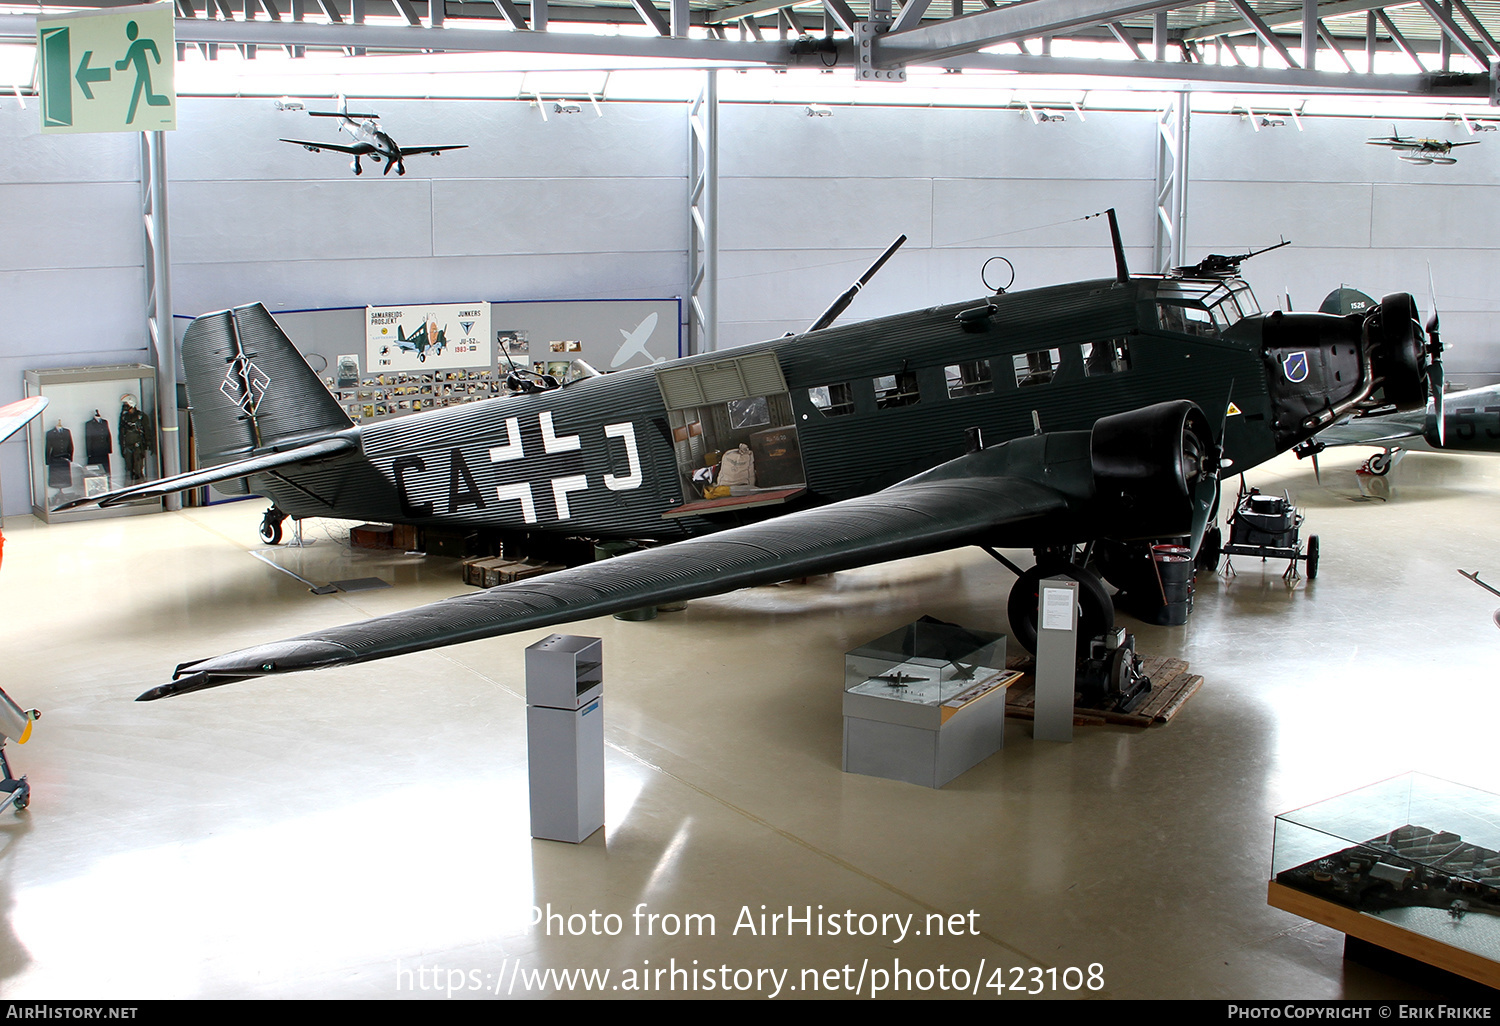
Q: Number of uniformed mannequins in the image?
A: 3